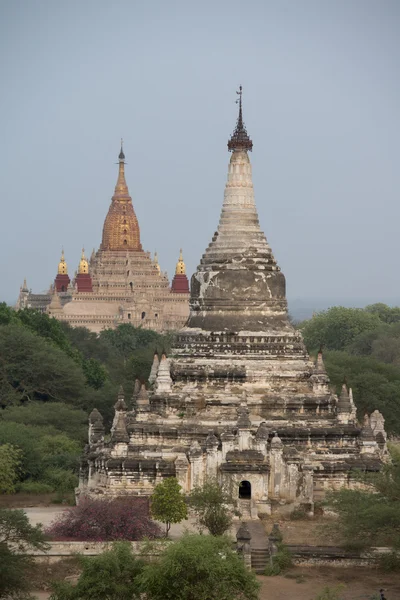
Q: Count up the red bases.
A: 3